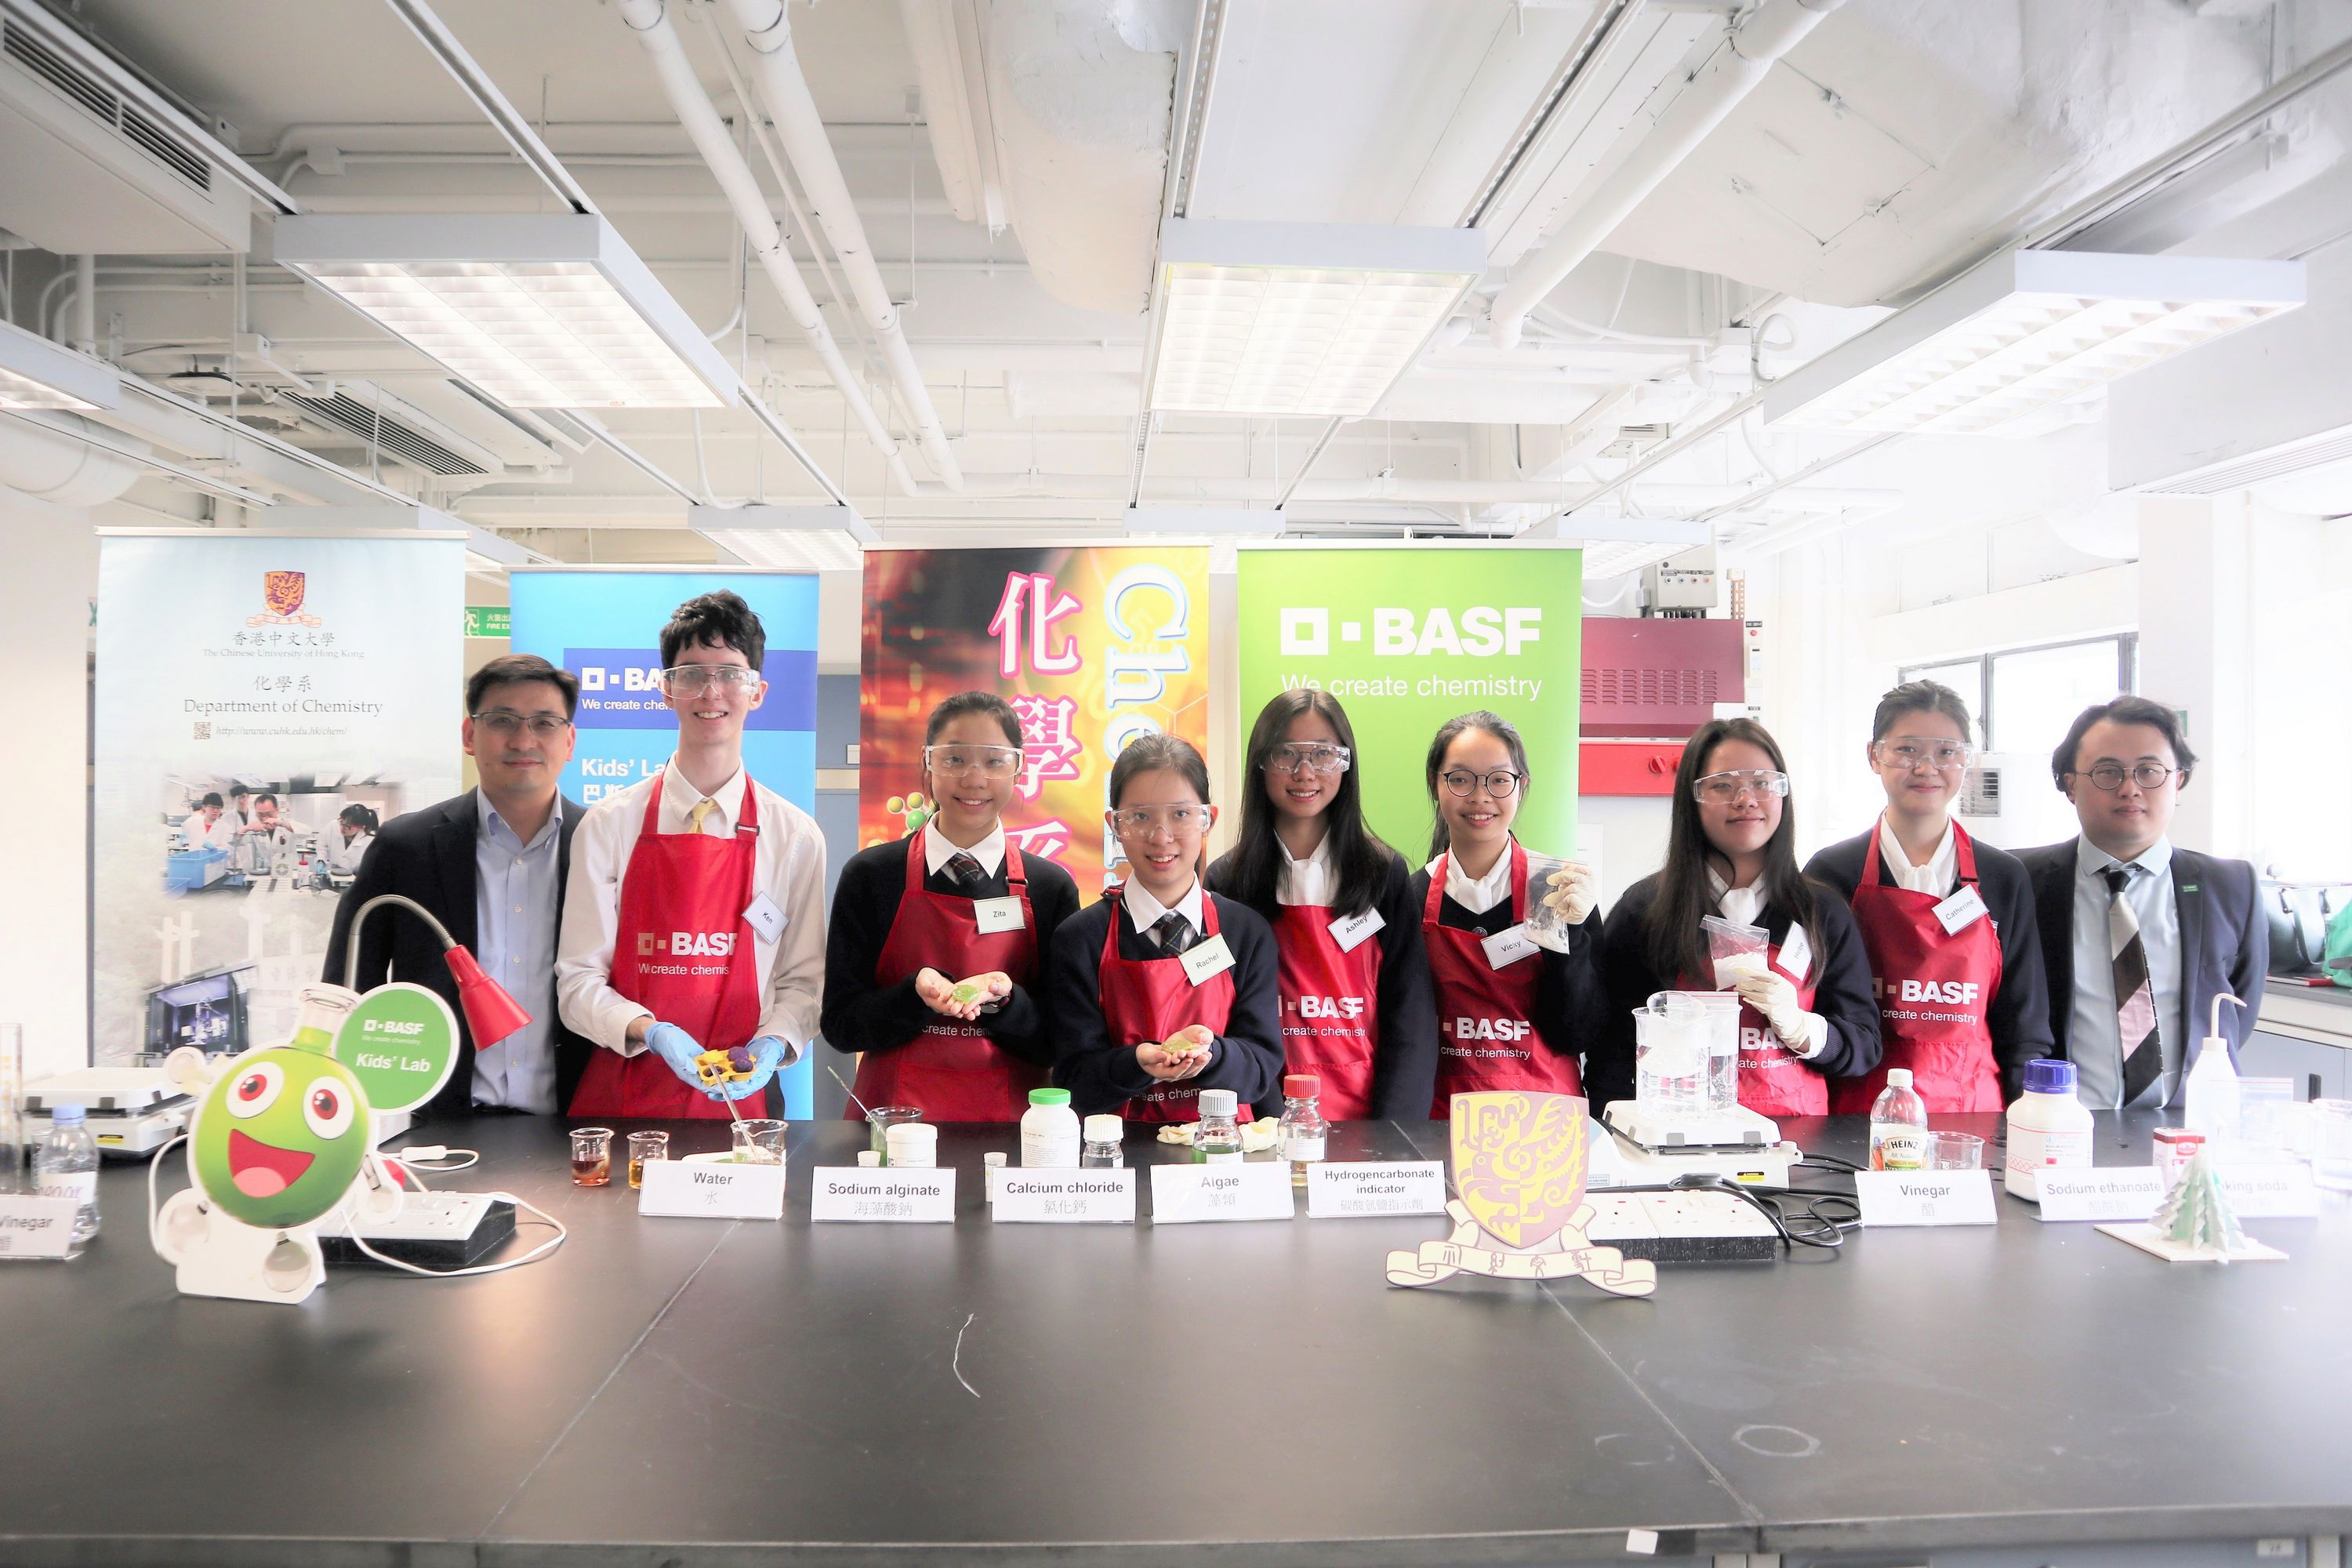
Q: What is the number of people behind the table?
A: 9